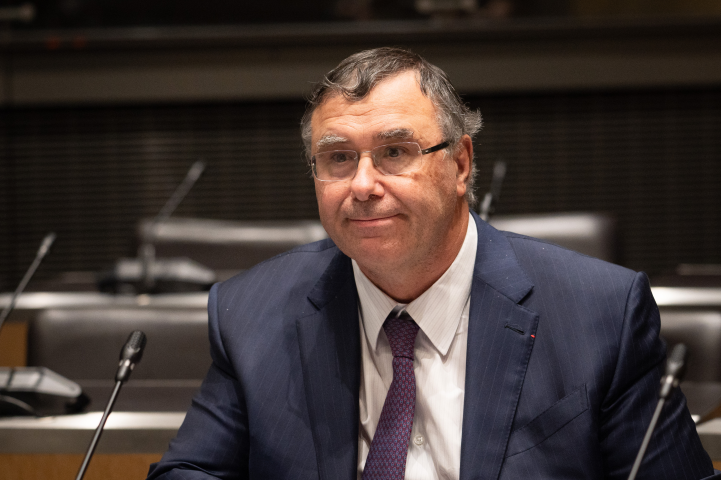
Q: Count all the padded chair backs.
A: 4